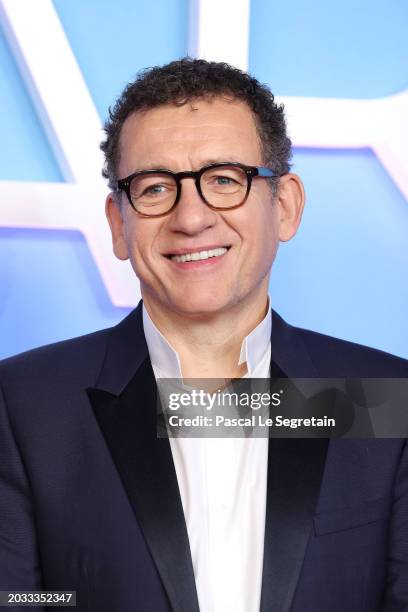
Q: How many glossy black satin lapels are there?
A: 2